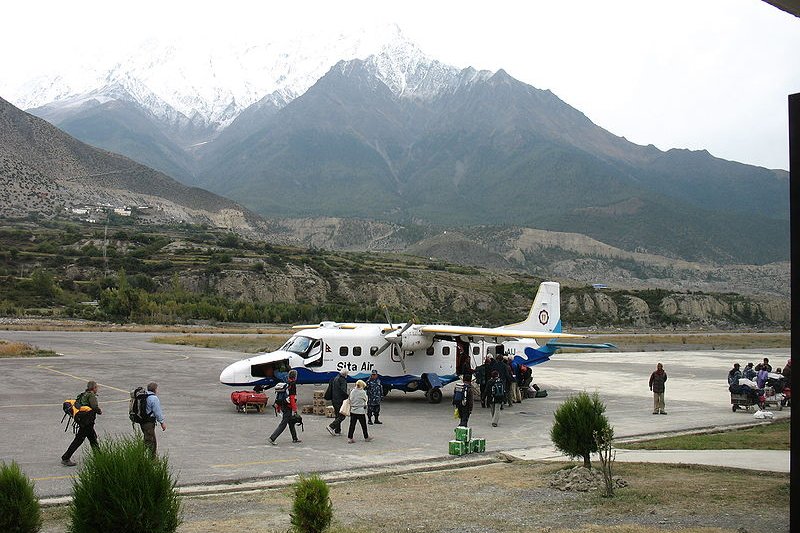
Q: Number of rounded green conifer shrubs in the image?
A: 4